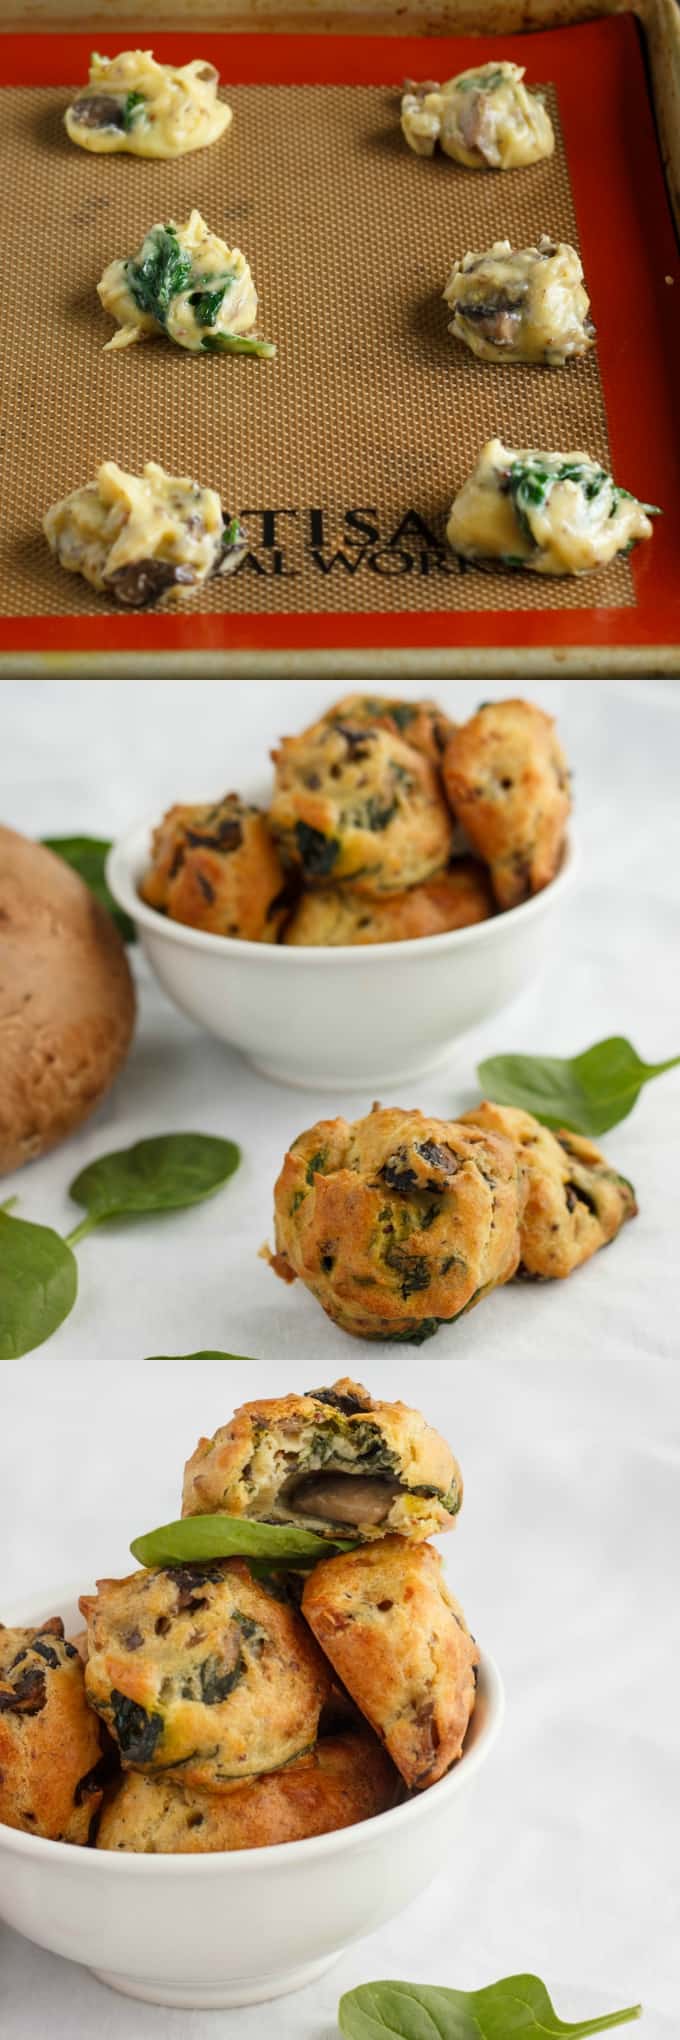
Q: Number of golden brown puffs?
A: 12